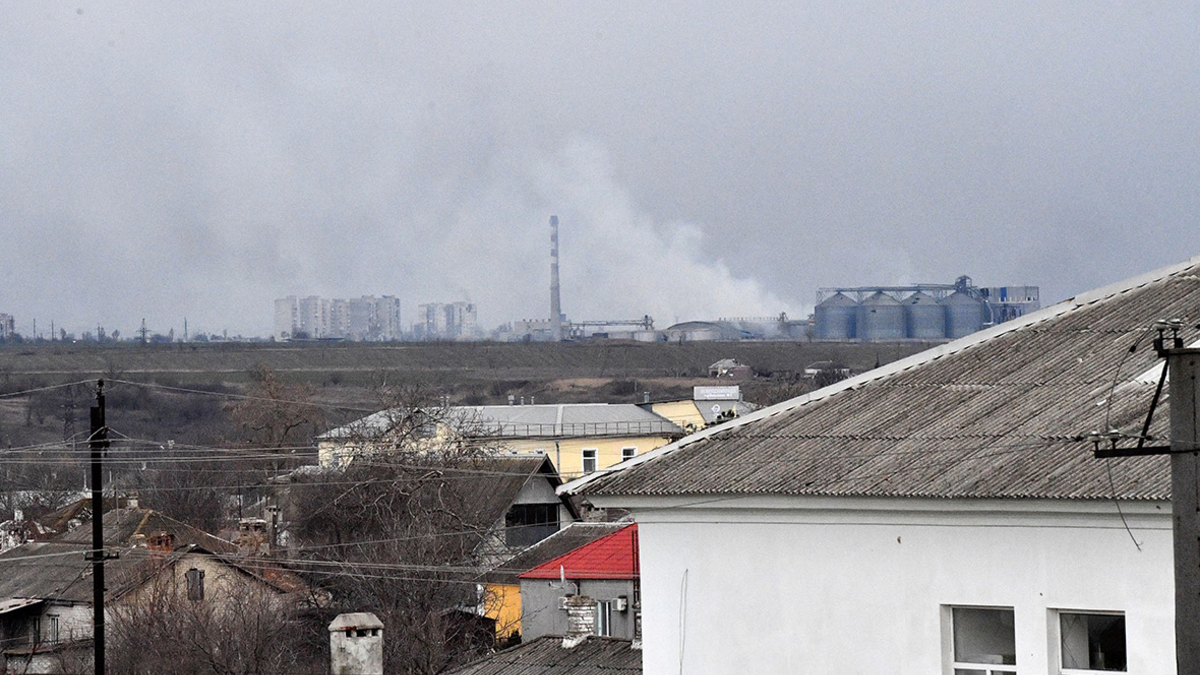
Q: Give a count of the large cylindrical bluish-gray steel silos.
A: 4